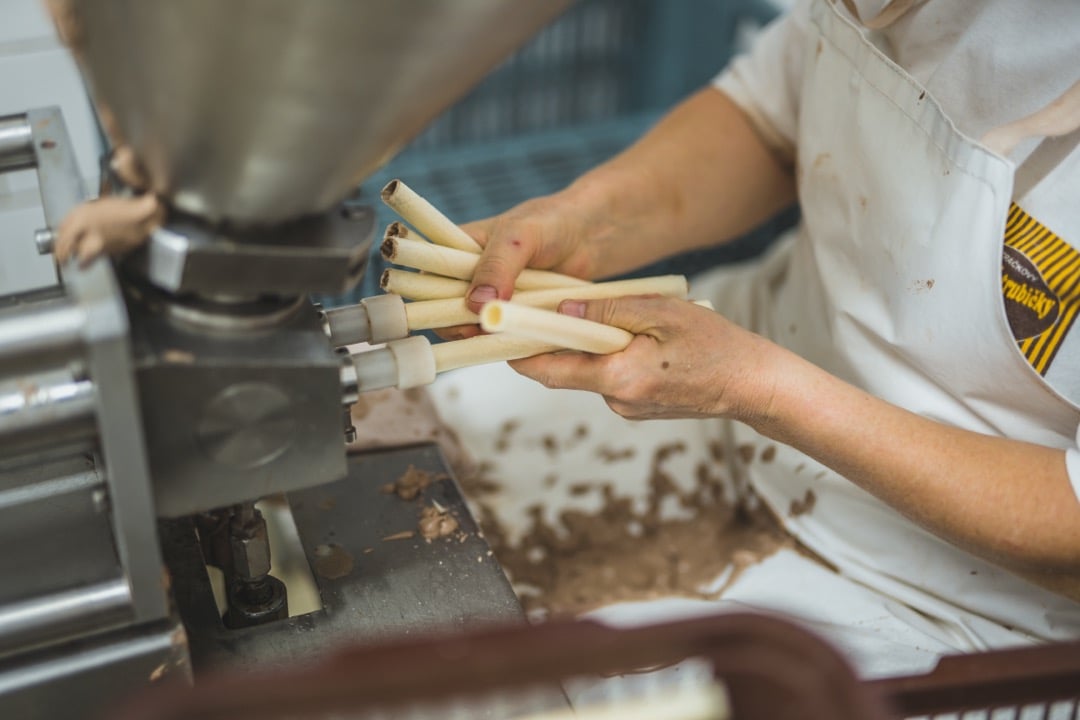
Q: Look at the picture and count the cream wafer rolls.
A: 7